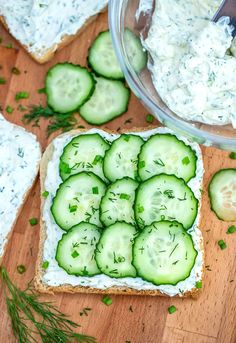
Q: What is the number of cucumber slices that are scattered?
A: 4